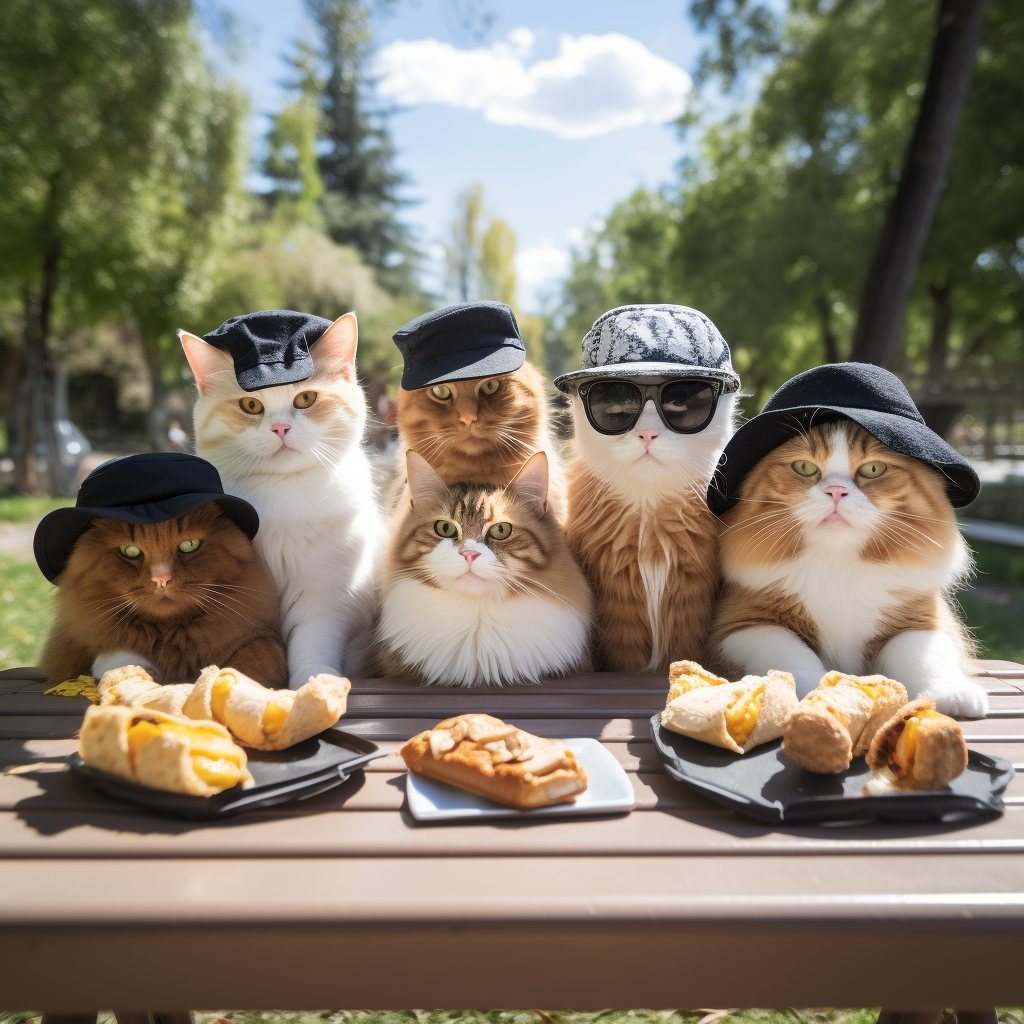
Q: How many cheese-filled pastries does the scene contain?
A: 6